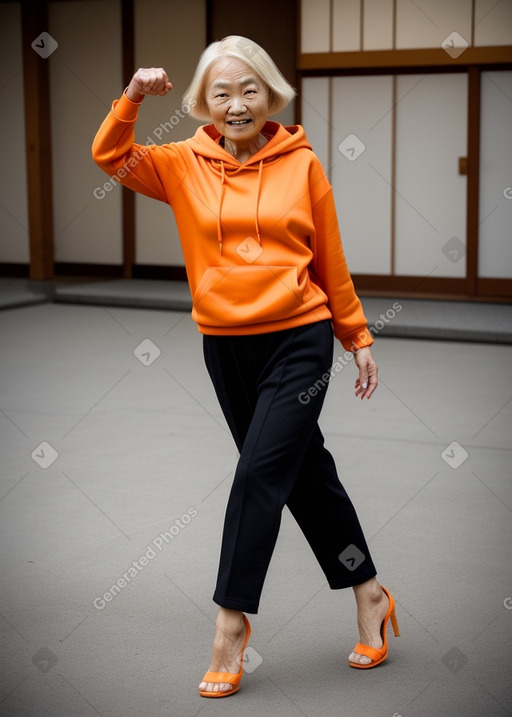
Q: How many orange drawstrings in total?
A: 2